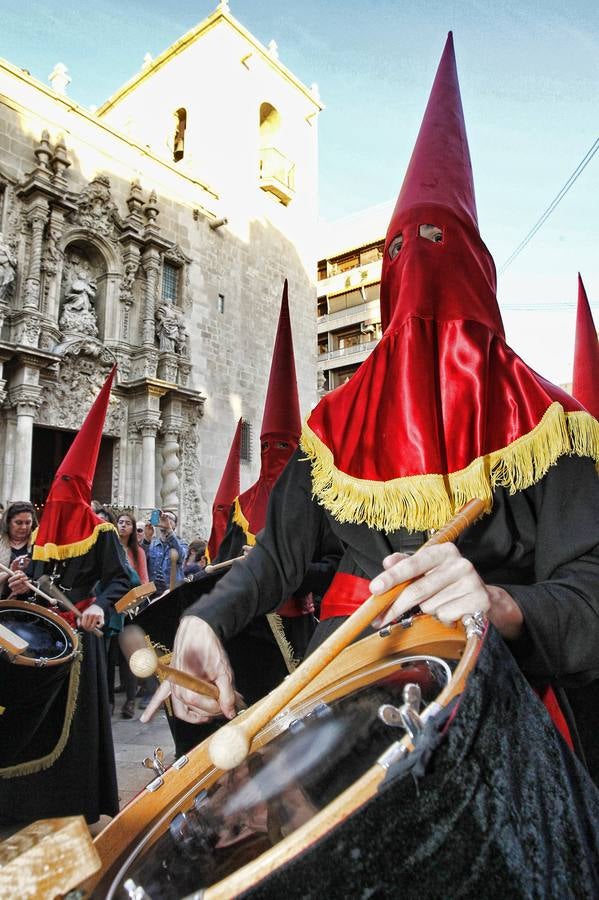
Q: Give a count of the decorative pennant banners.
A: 0